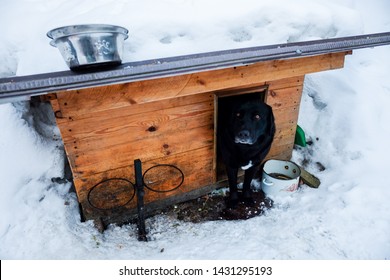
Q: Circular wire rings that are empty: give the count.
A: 2